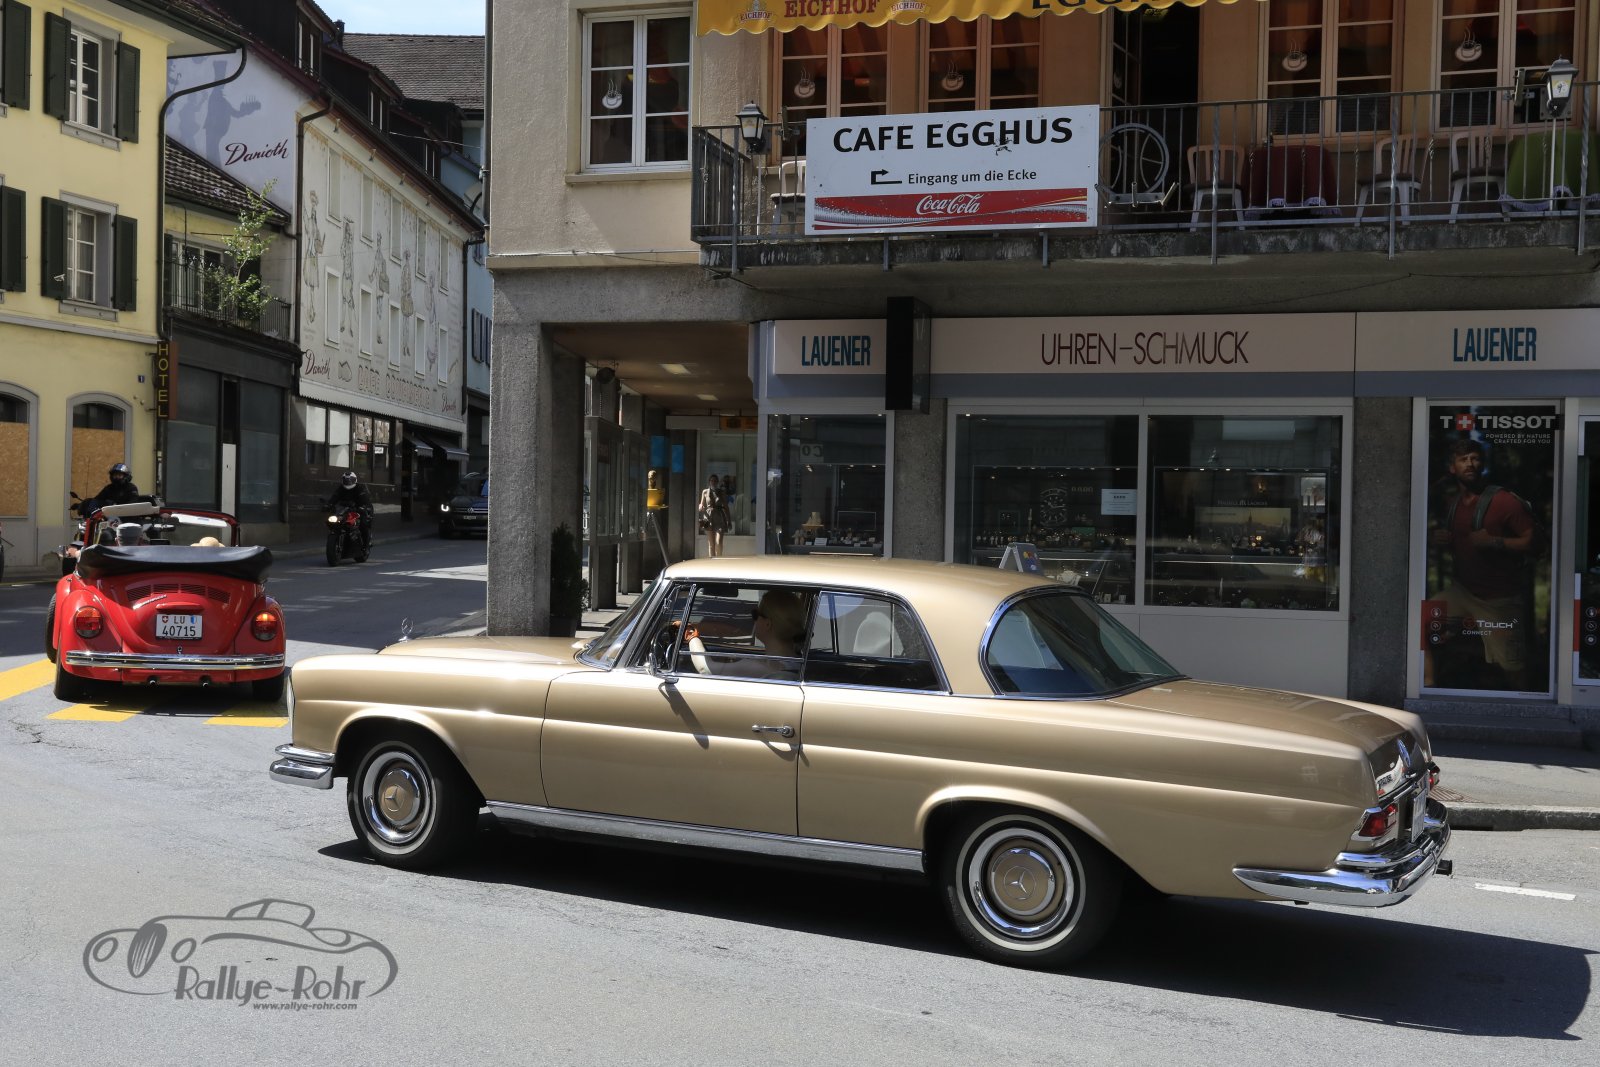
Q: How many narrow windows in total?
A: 10